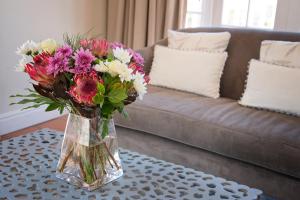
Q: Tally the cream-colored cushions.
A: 4